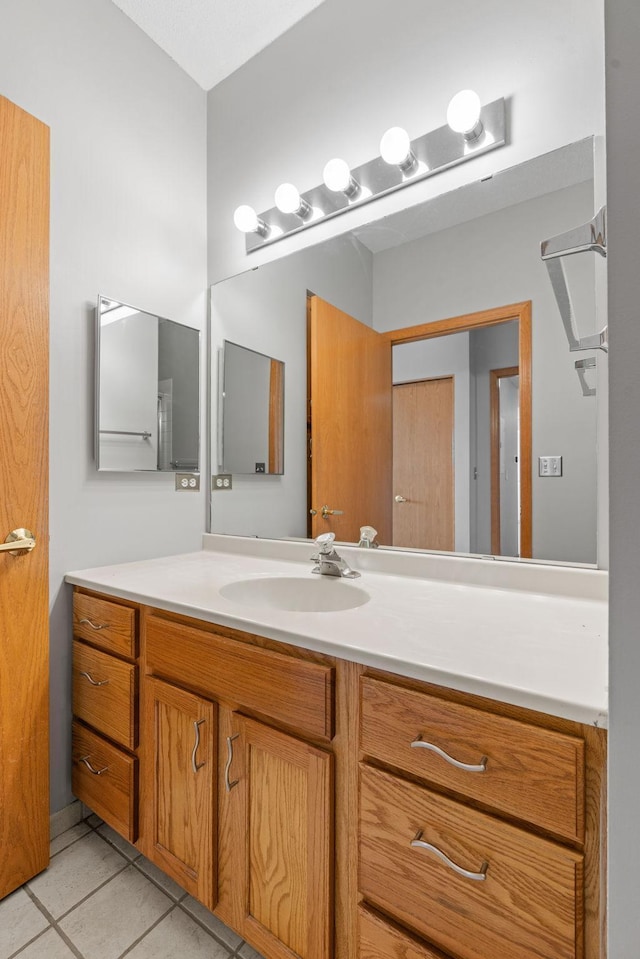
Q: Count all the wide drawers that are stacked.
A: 3